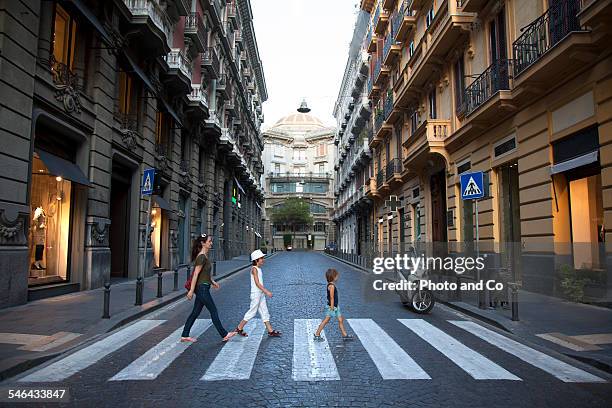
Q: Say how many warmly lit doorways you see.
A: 3